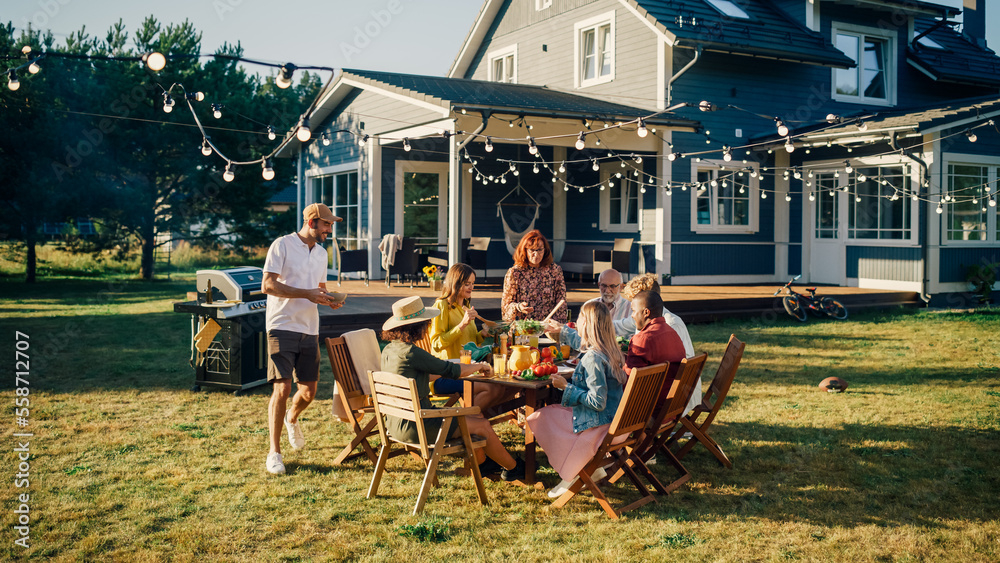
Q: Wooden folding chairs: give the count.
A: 6